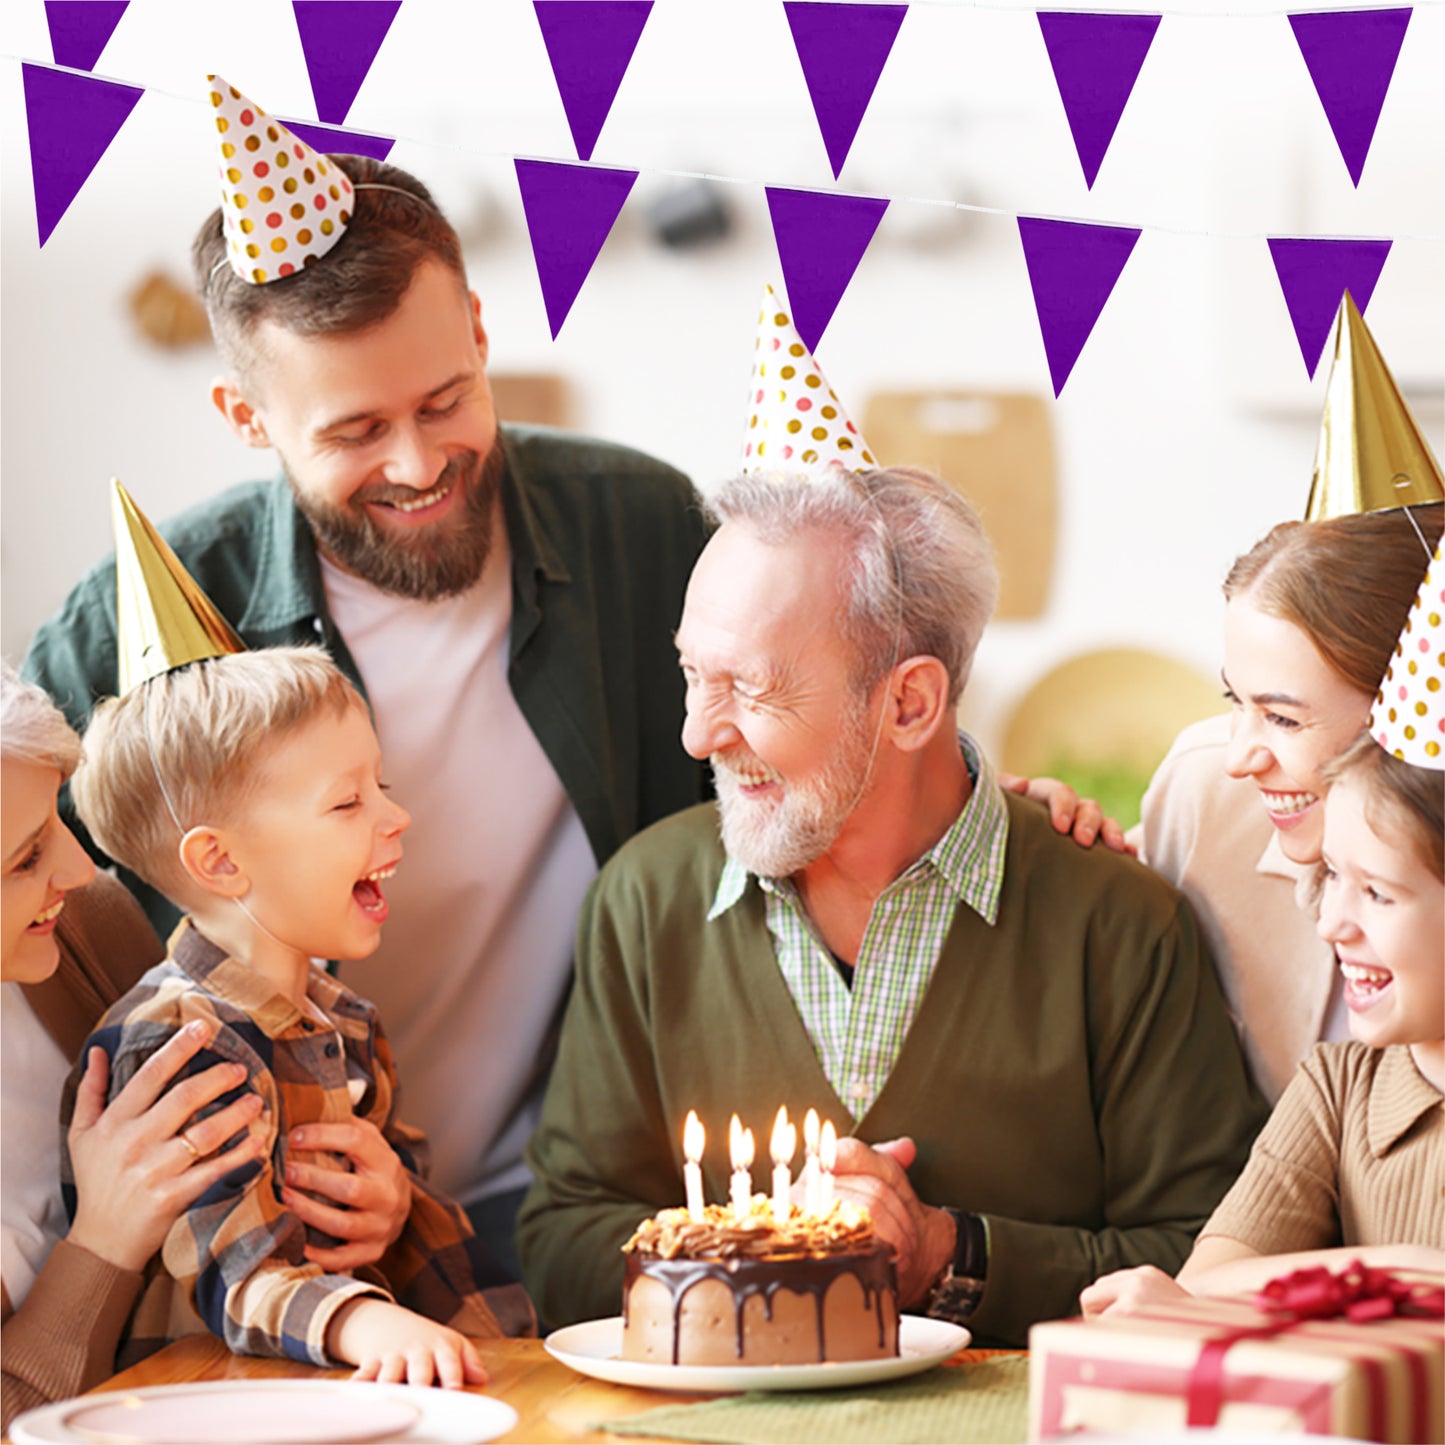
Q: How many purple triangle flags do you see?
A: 12